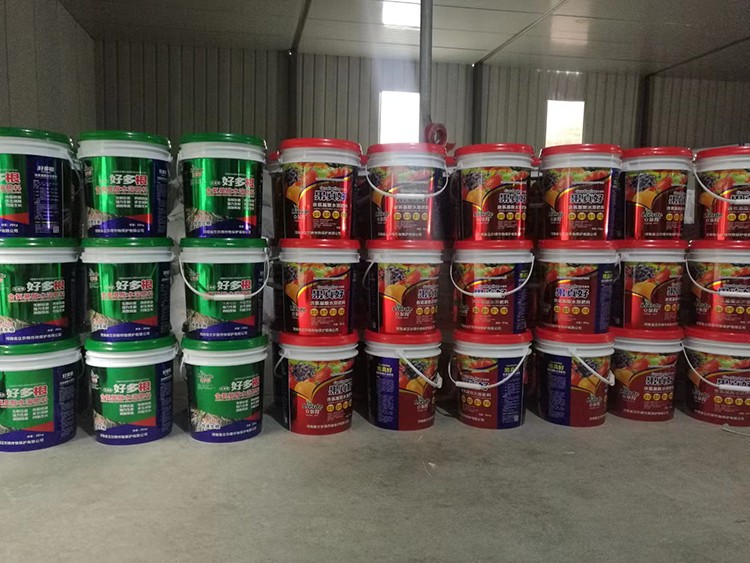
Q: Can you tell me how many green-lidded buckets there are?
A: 9